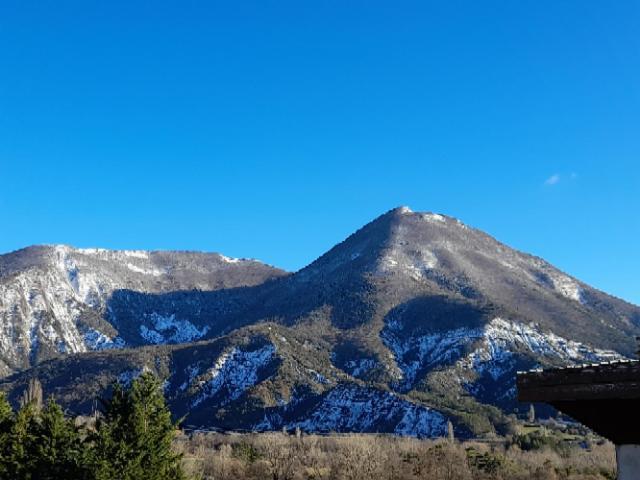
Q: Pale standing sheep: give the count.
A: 0